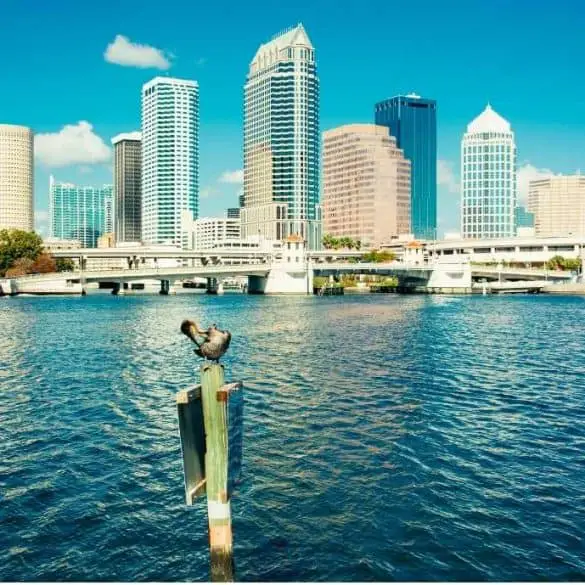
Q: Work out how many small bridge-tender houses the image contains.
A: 2